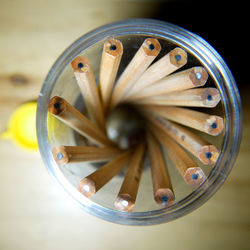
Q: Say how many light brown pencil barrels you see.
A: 14